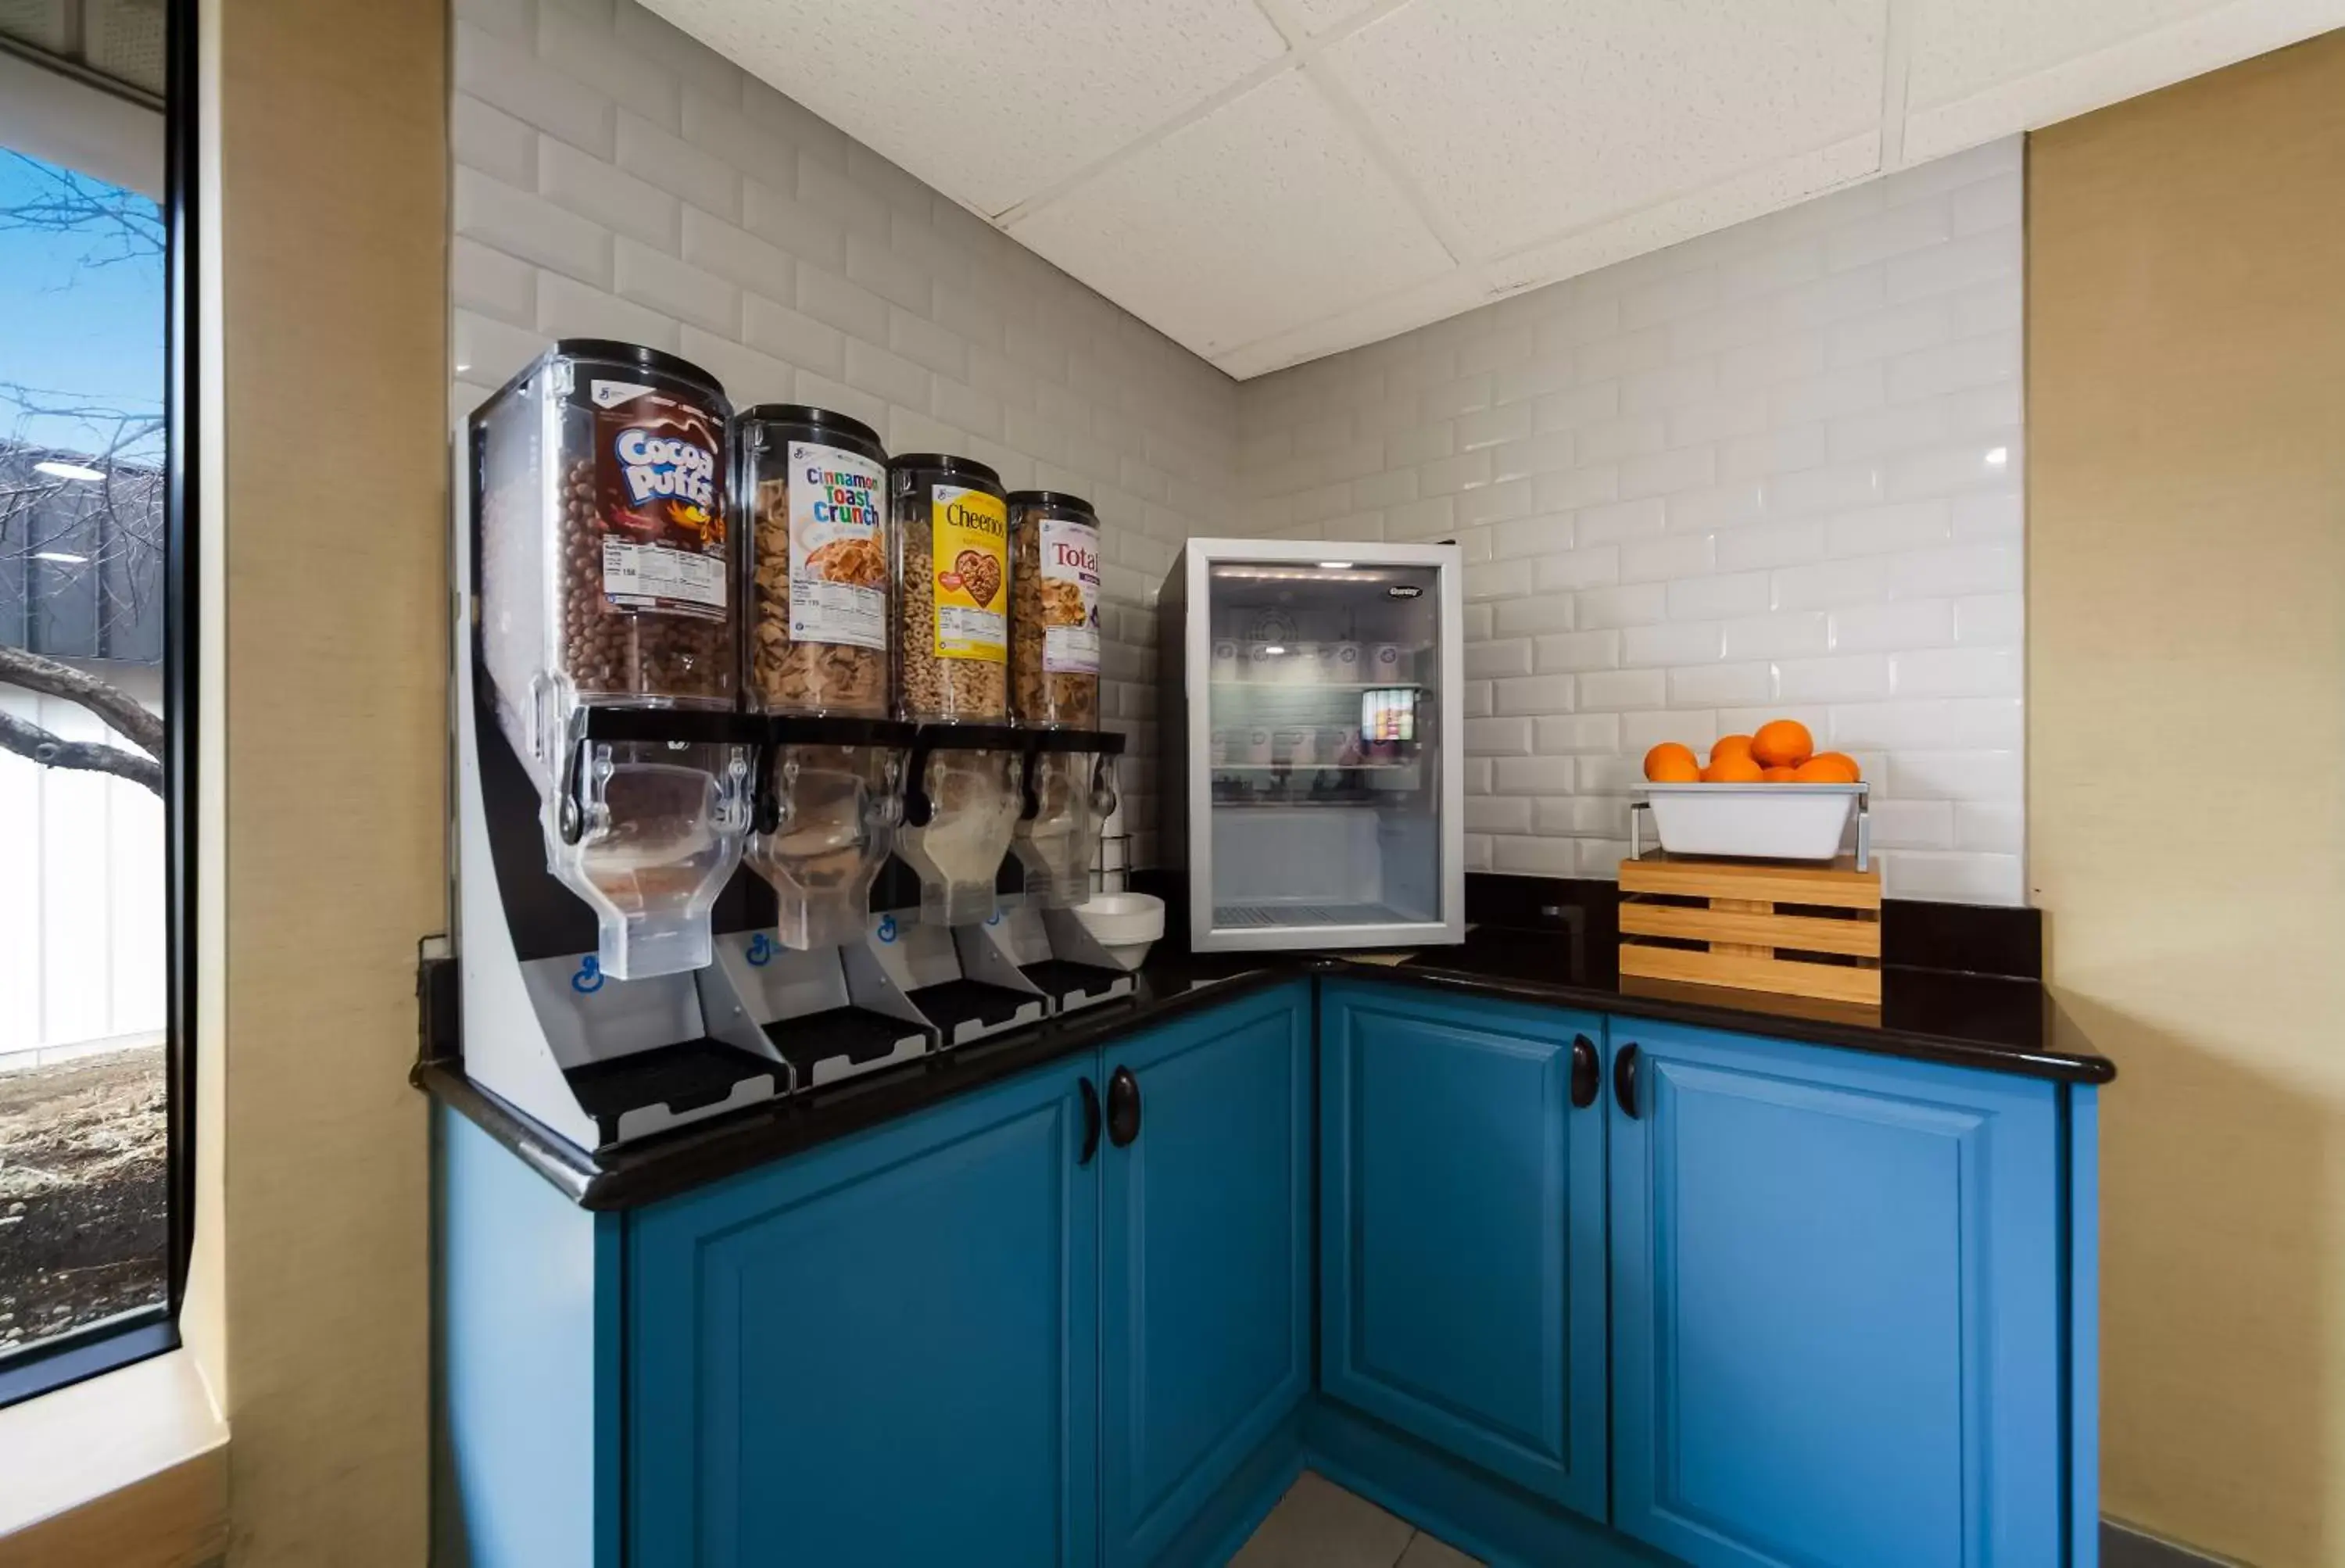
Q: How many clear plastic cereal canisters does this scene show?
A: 4